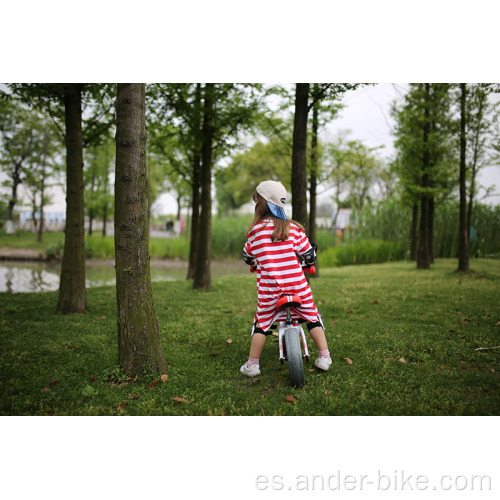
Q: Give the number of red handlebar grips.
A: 2